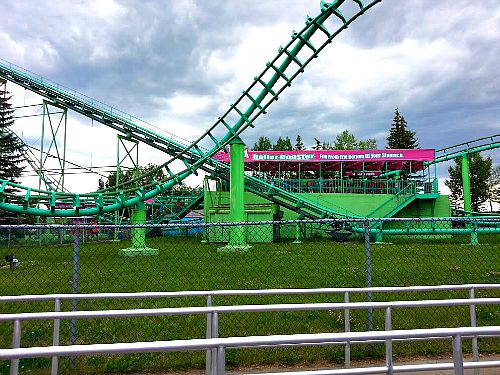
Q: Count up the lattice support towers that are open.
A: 2